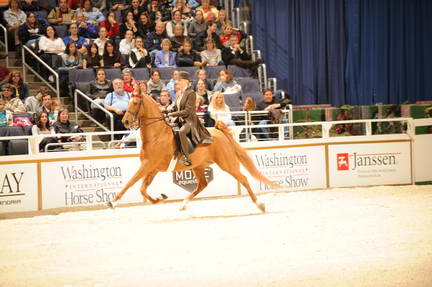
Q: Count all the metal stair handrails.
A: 3